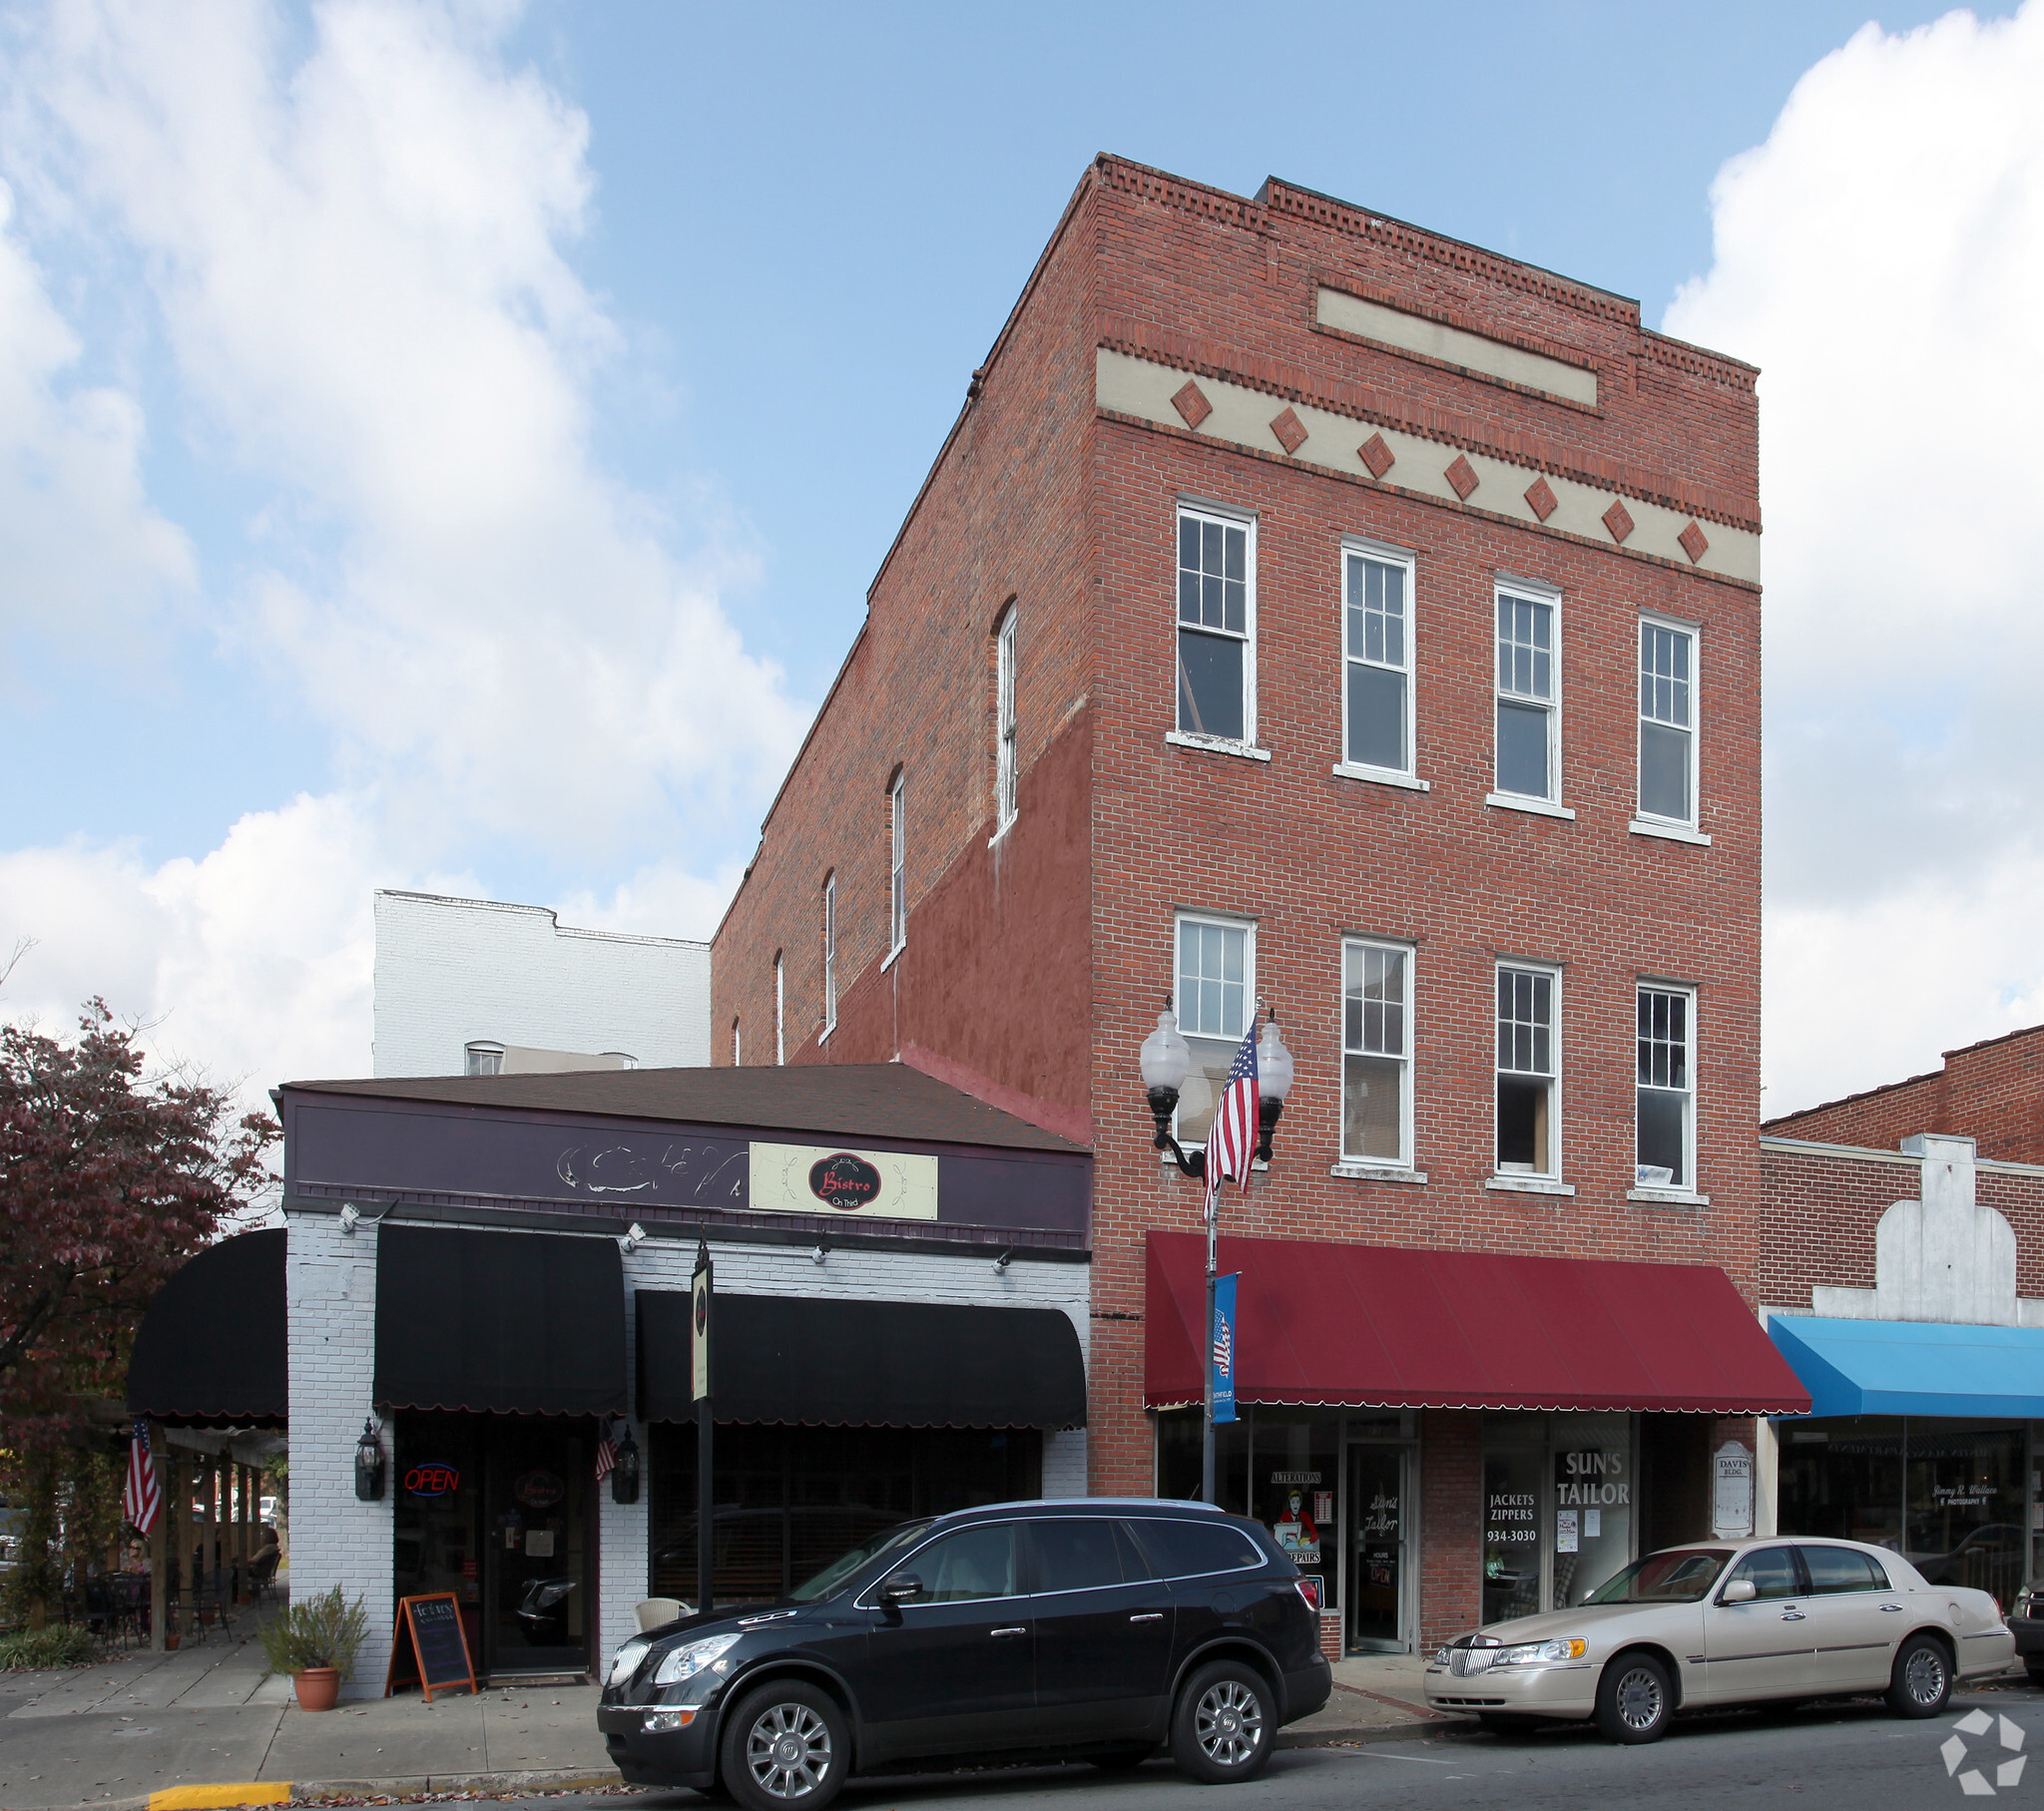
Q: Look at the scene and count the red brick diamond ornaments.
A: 7